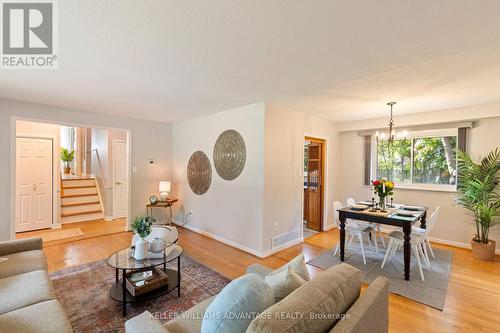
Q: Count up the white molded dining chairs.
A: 4